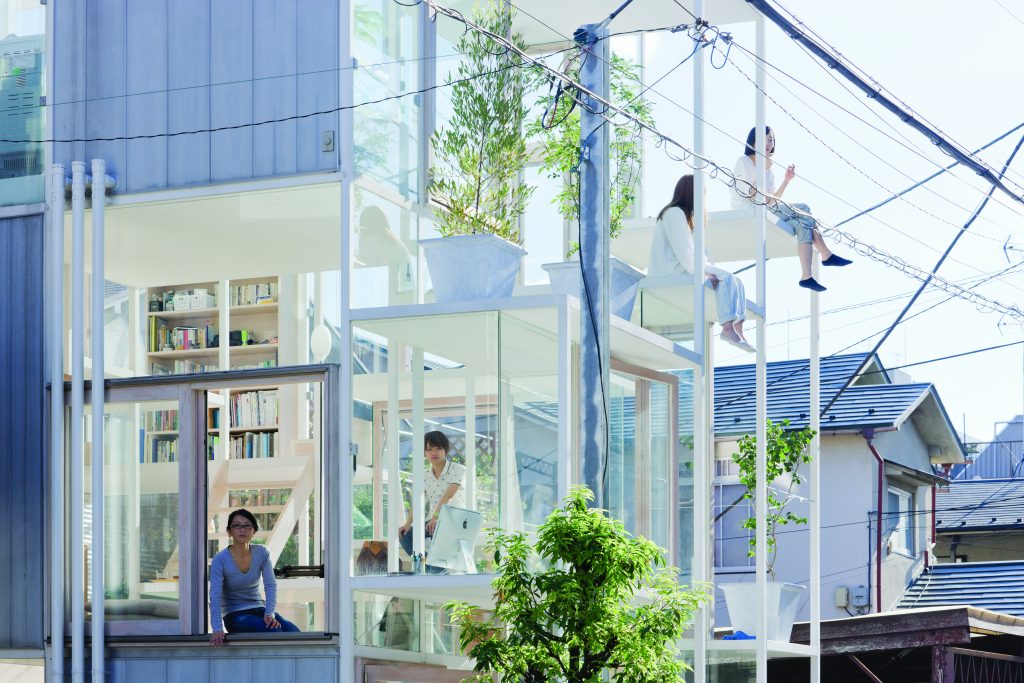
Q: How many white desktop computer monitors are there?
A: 1